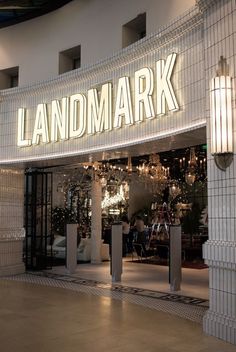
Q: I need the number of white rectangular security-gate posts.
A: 3